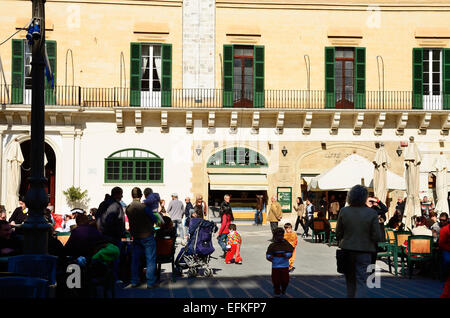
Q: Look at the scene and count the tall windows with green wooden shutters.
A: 5